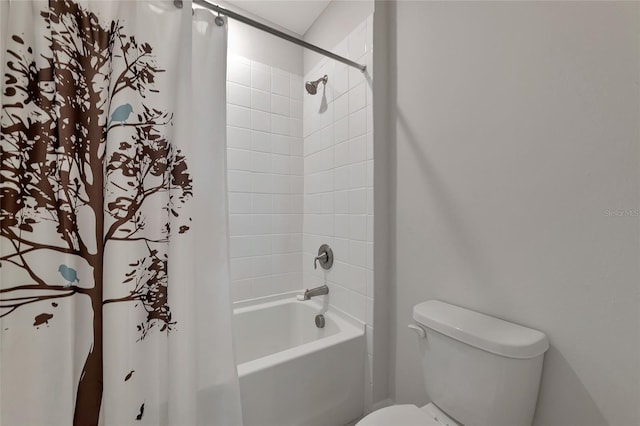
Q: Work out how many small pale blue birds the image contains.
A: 2